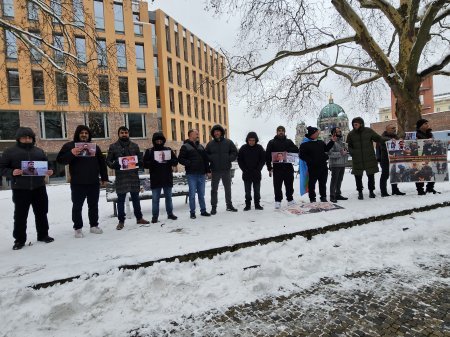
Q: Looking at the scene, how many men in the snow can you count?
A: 13